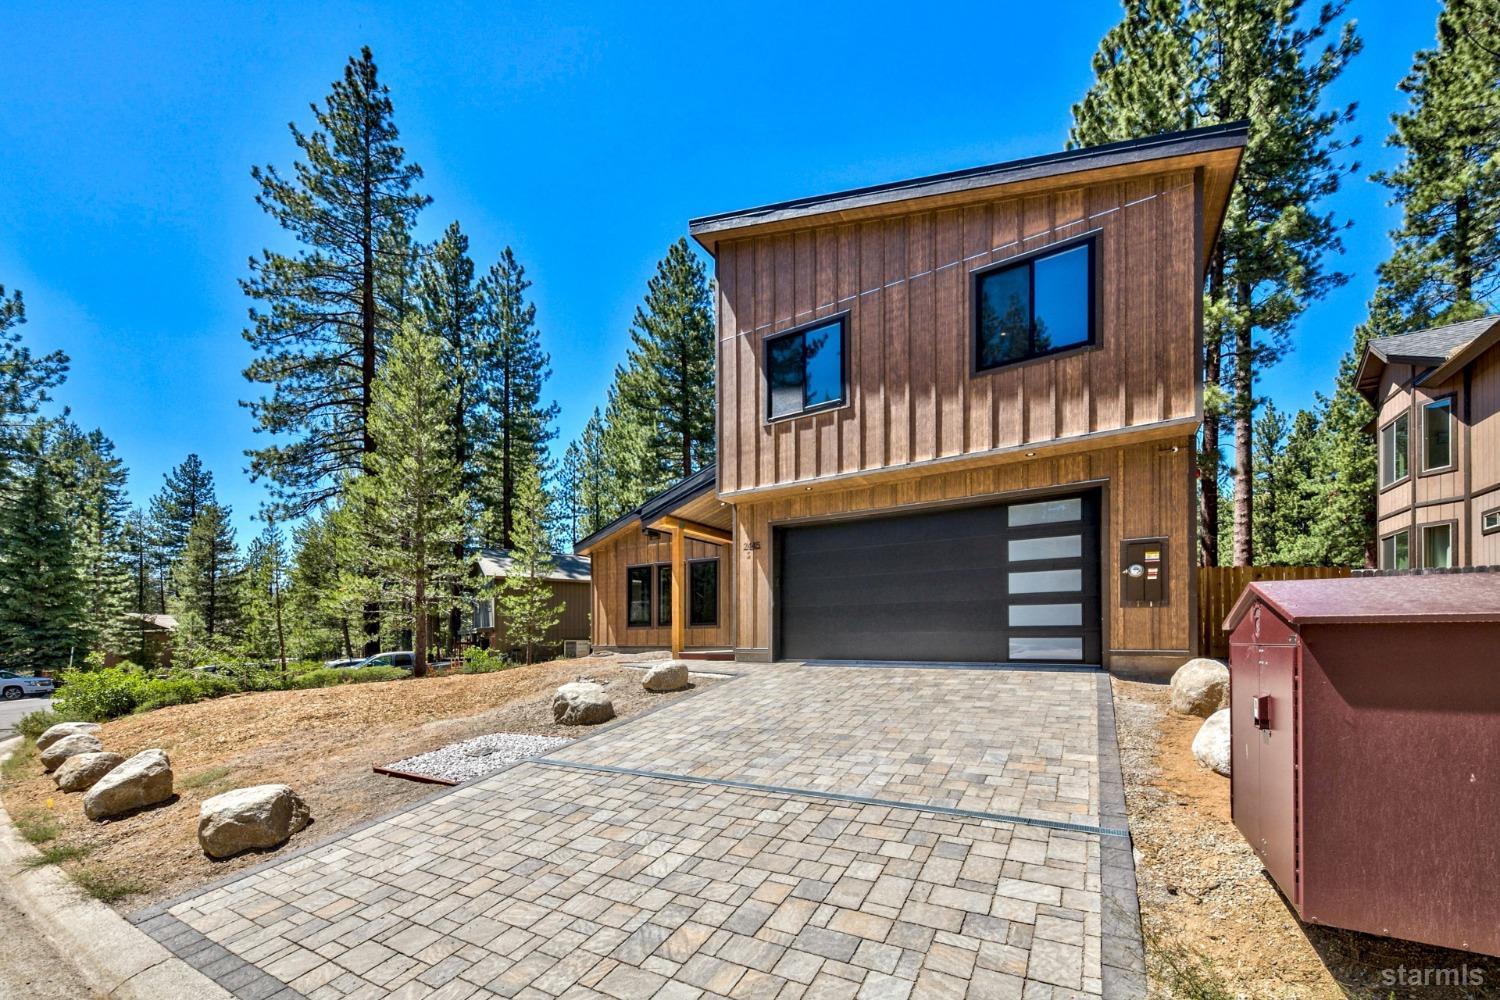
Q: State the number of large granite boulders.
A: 9